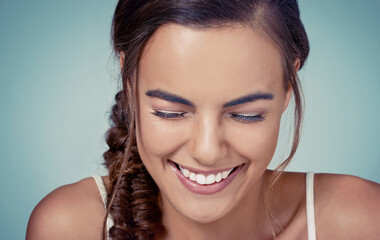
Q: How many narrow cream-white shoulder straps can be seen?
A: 2